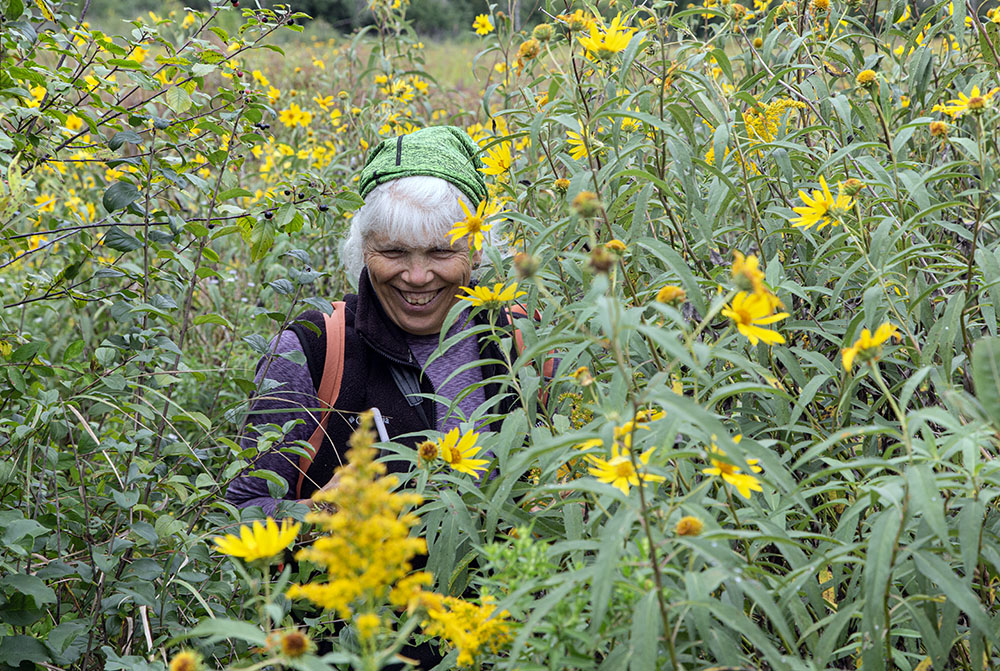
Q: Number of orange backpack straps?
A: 2